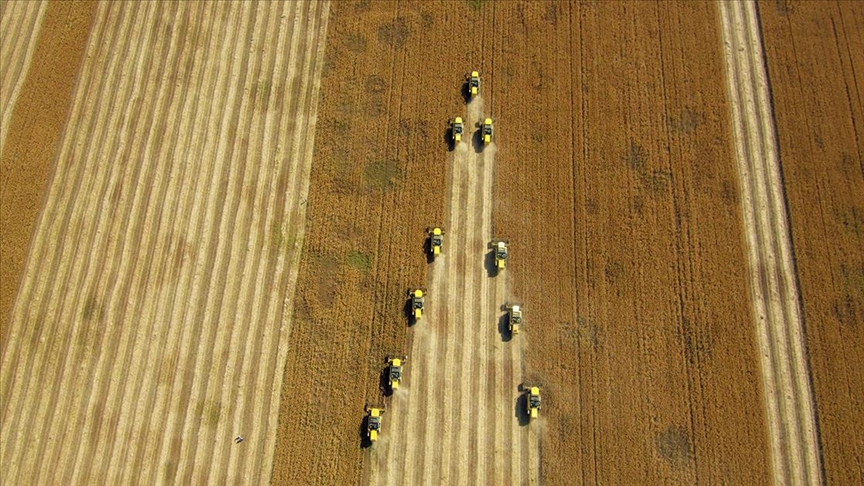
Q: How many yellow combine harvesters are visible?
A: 10